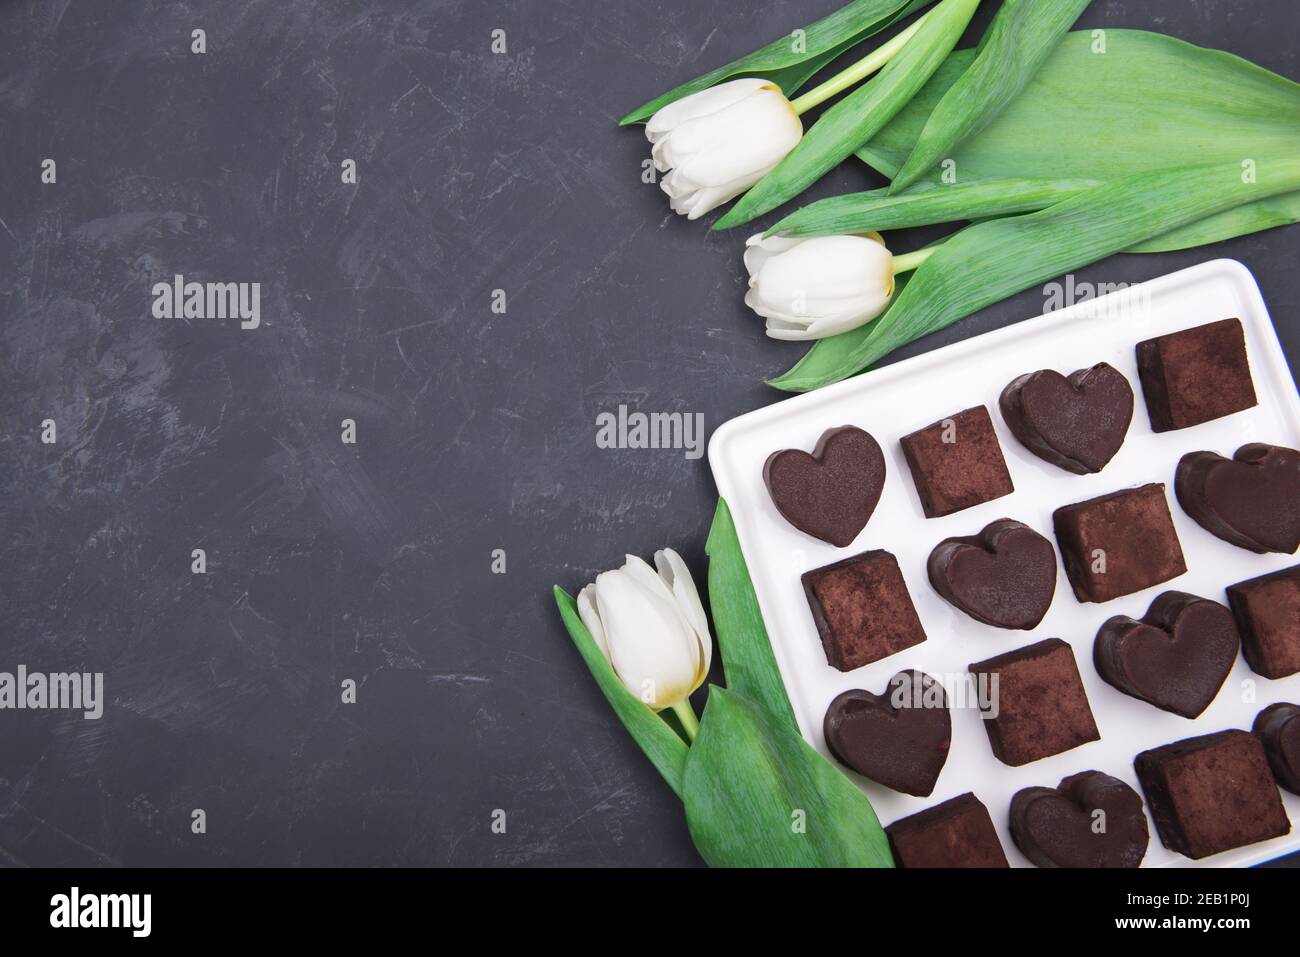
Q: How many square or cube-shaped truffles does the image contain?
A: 8